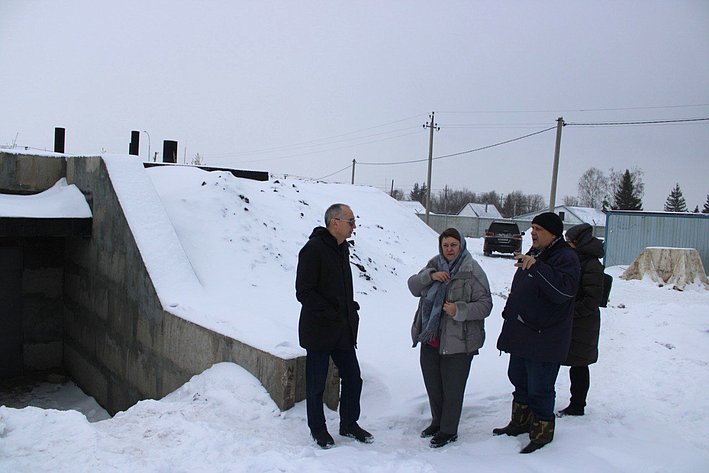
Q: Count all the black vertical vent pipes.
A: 3